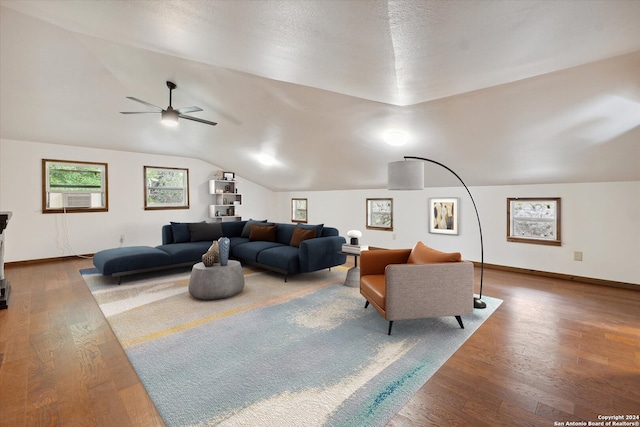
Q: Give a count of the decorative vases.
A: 3